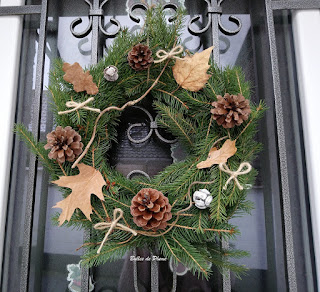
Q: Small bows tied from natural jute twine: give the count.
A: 4